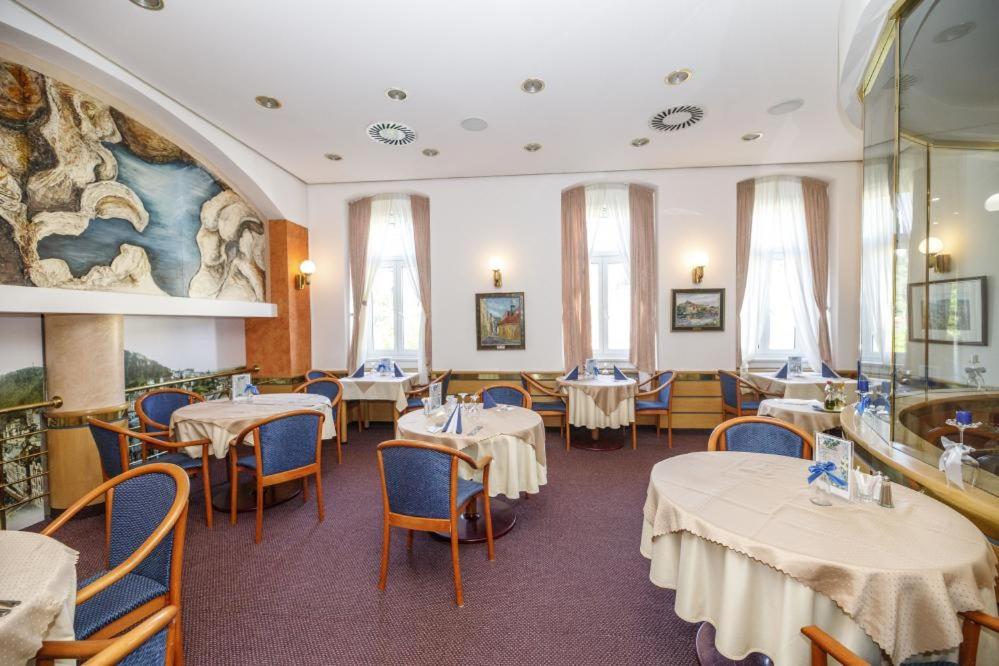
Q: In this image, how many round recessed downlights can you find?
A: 10